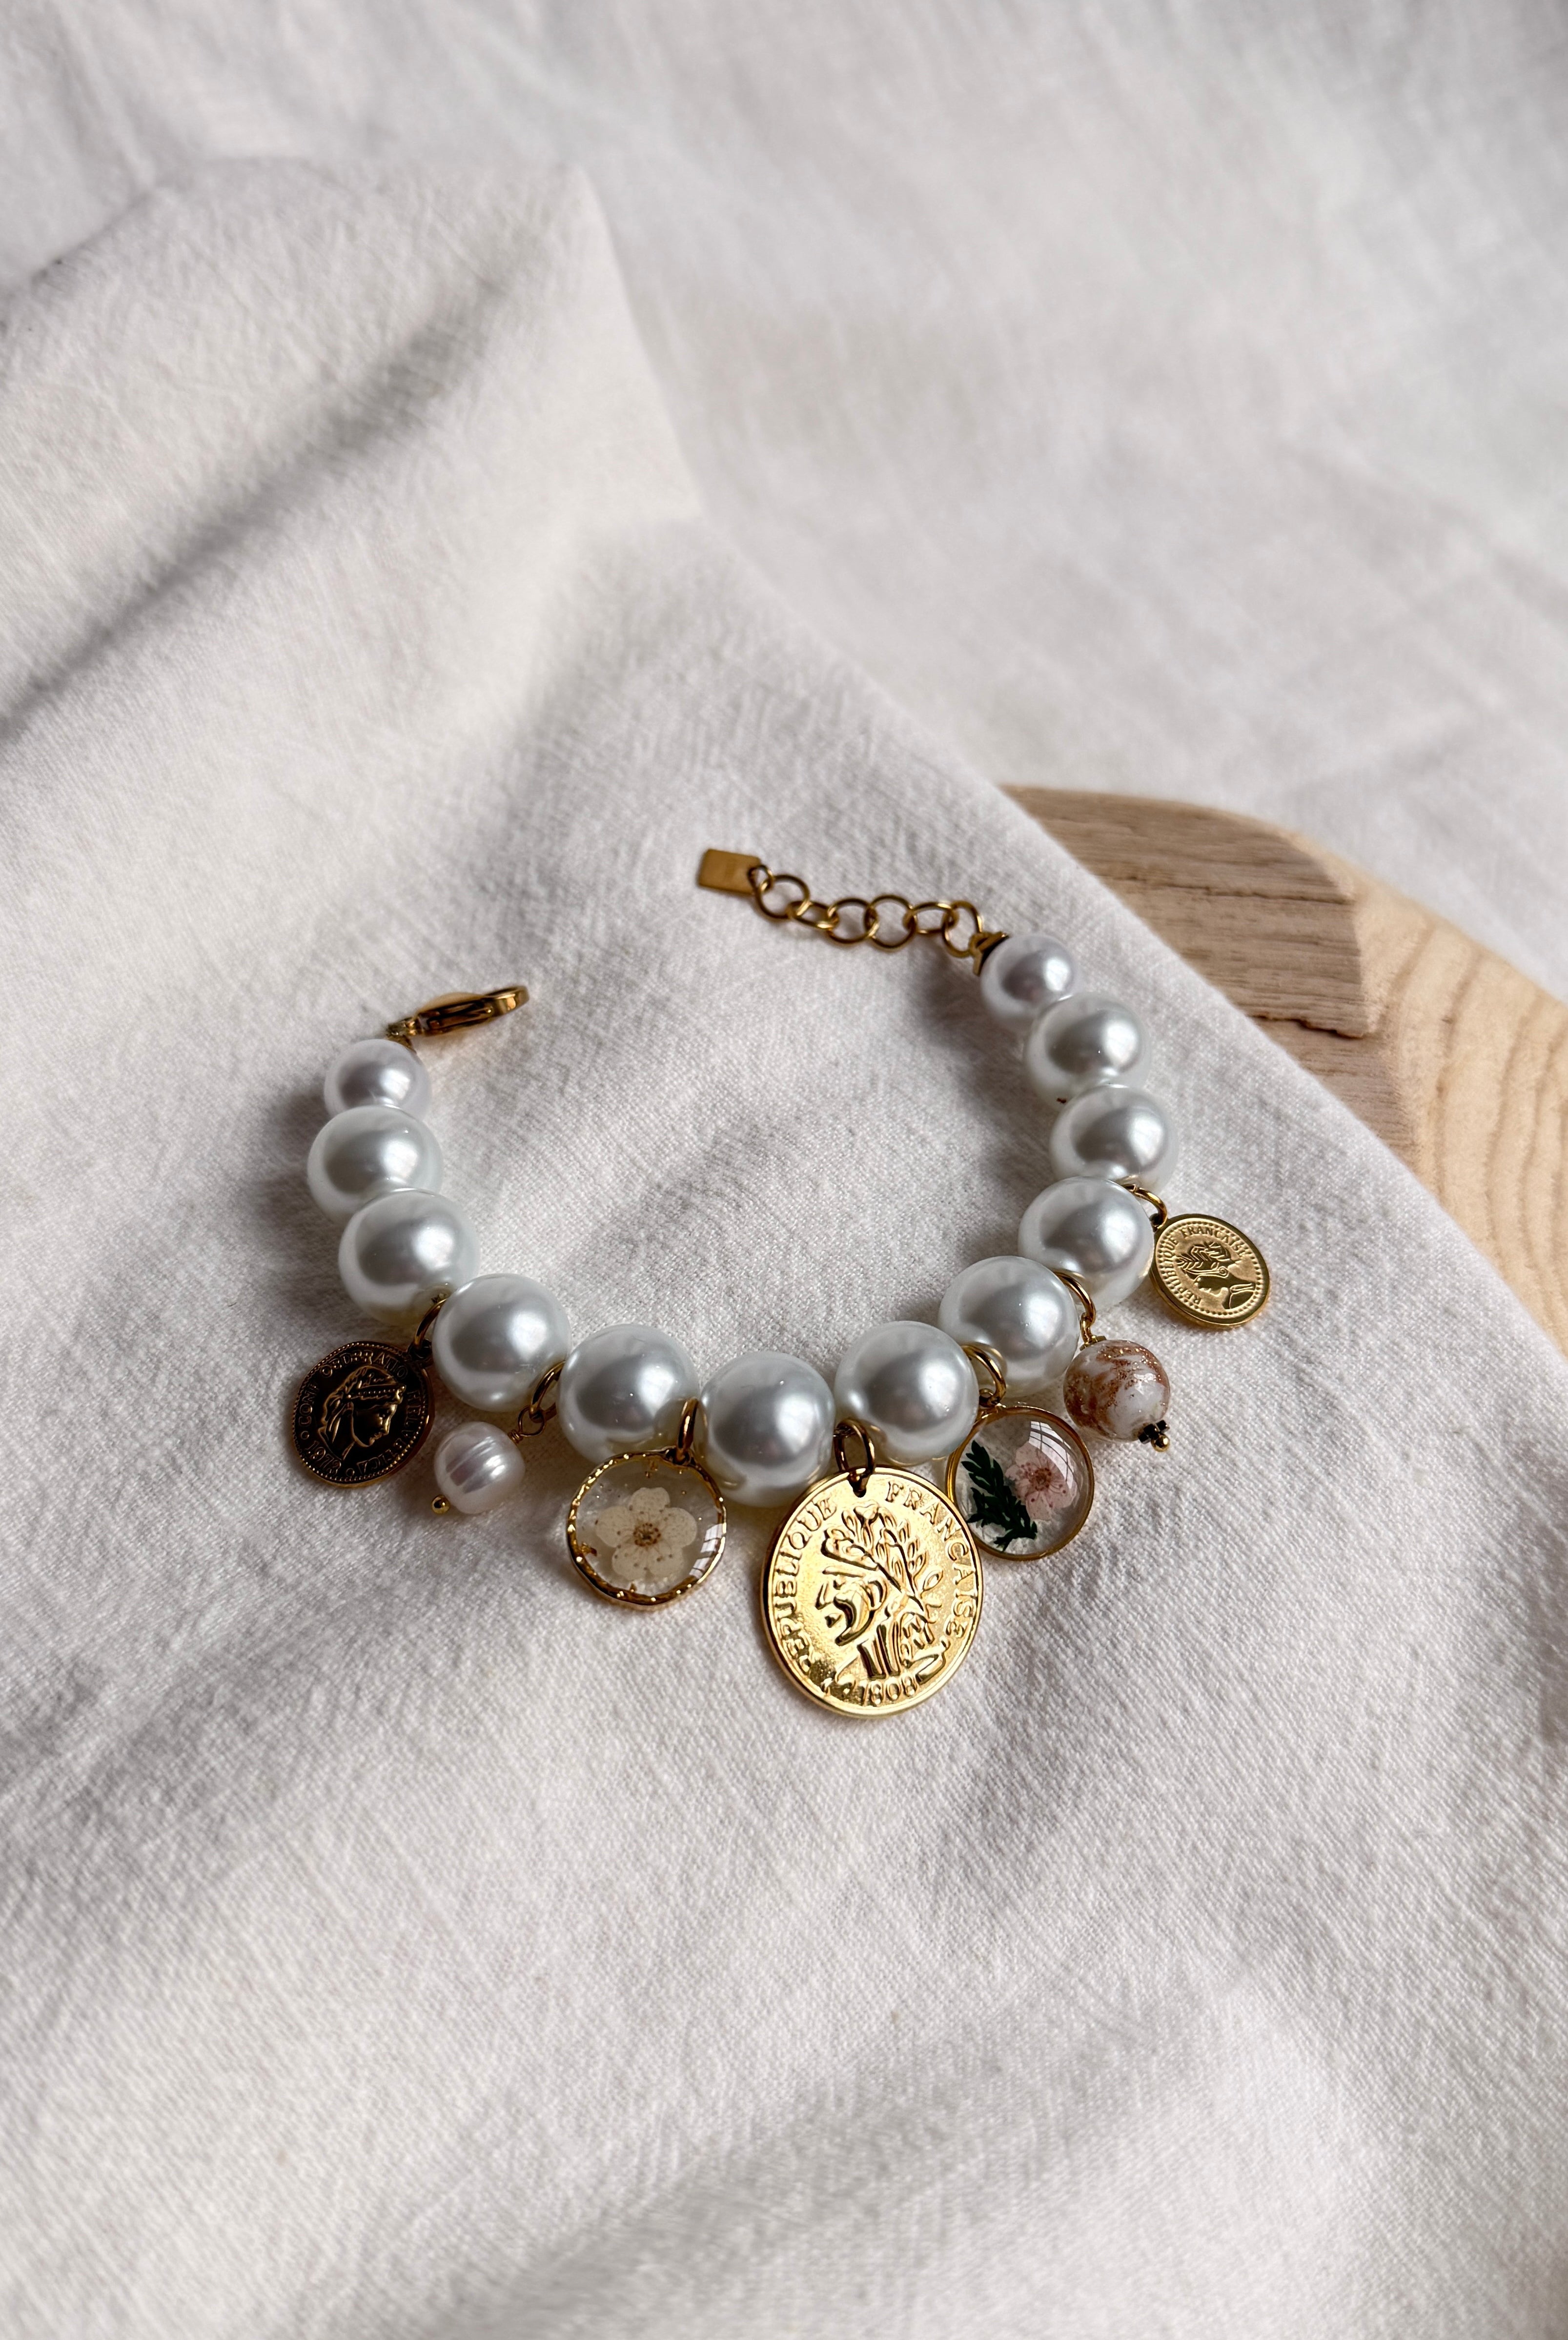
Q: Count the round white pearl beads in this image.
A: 12